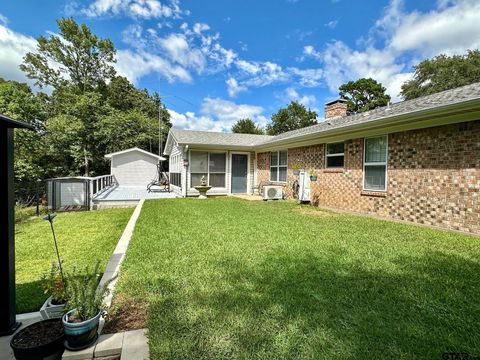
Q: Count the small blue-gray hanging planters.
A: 2